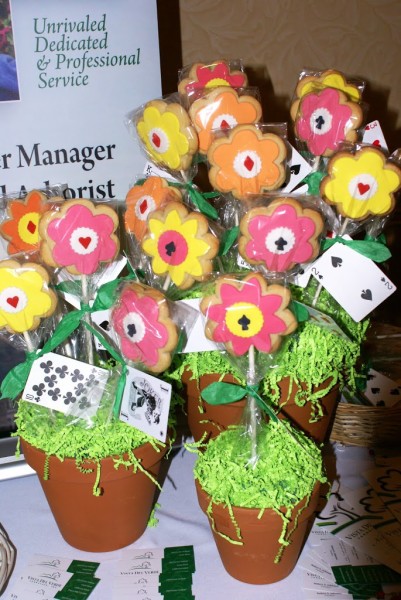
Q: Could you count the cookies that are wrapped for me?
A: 15